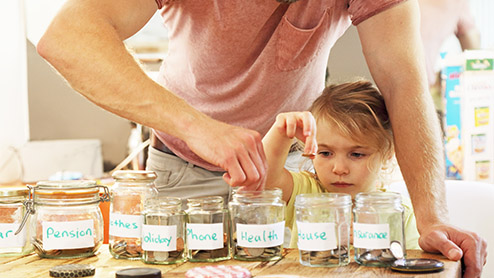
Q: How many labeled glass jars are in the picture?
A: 8